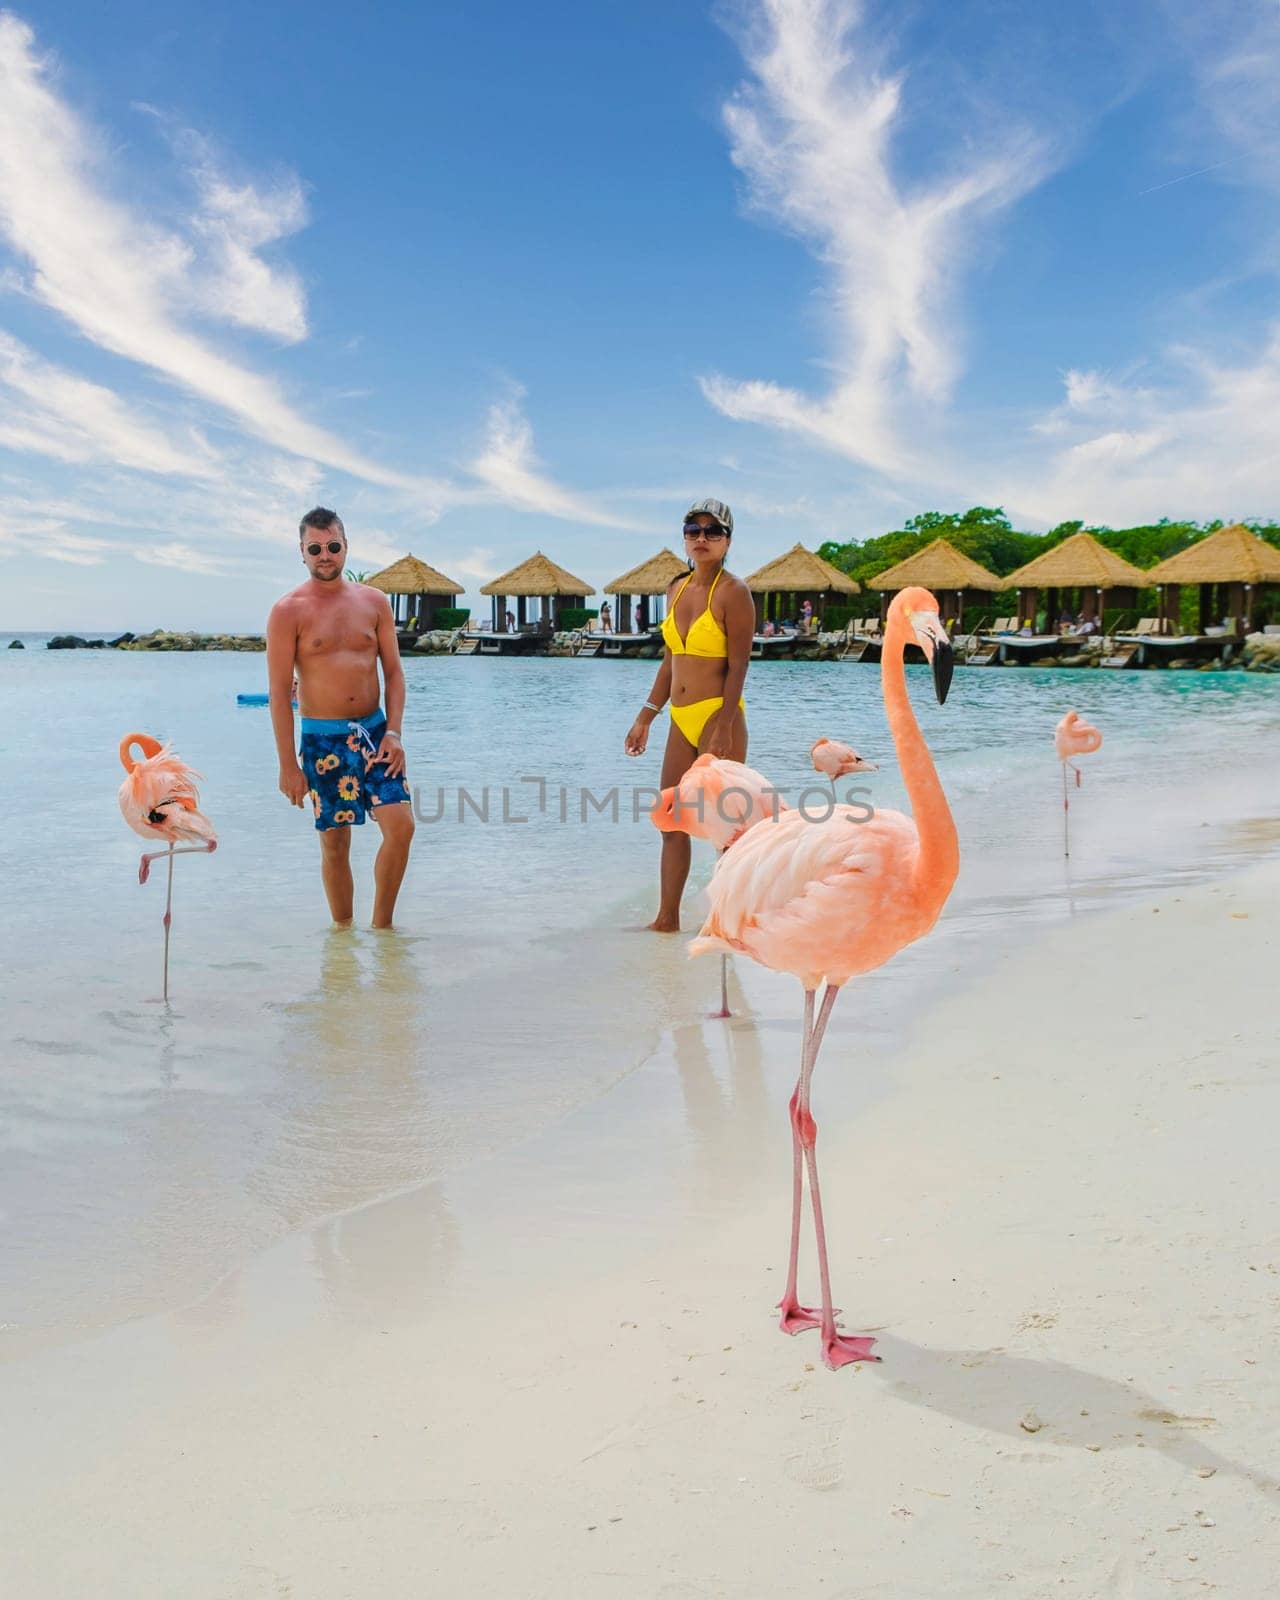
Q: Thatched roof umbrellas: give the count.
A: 7